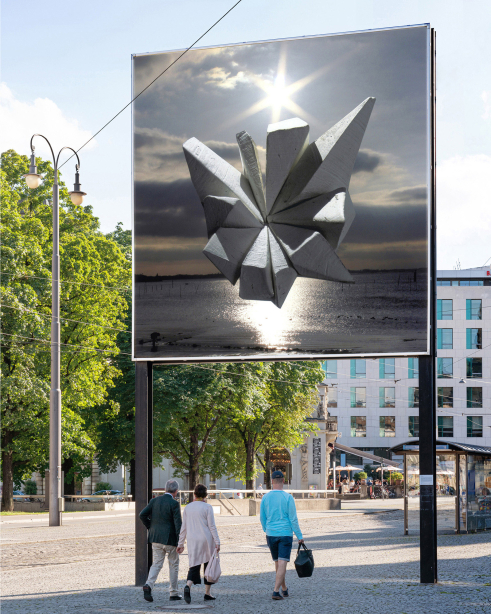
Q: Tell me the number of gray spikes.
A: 10